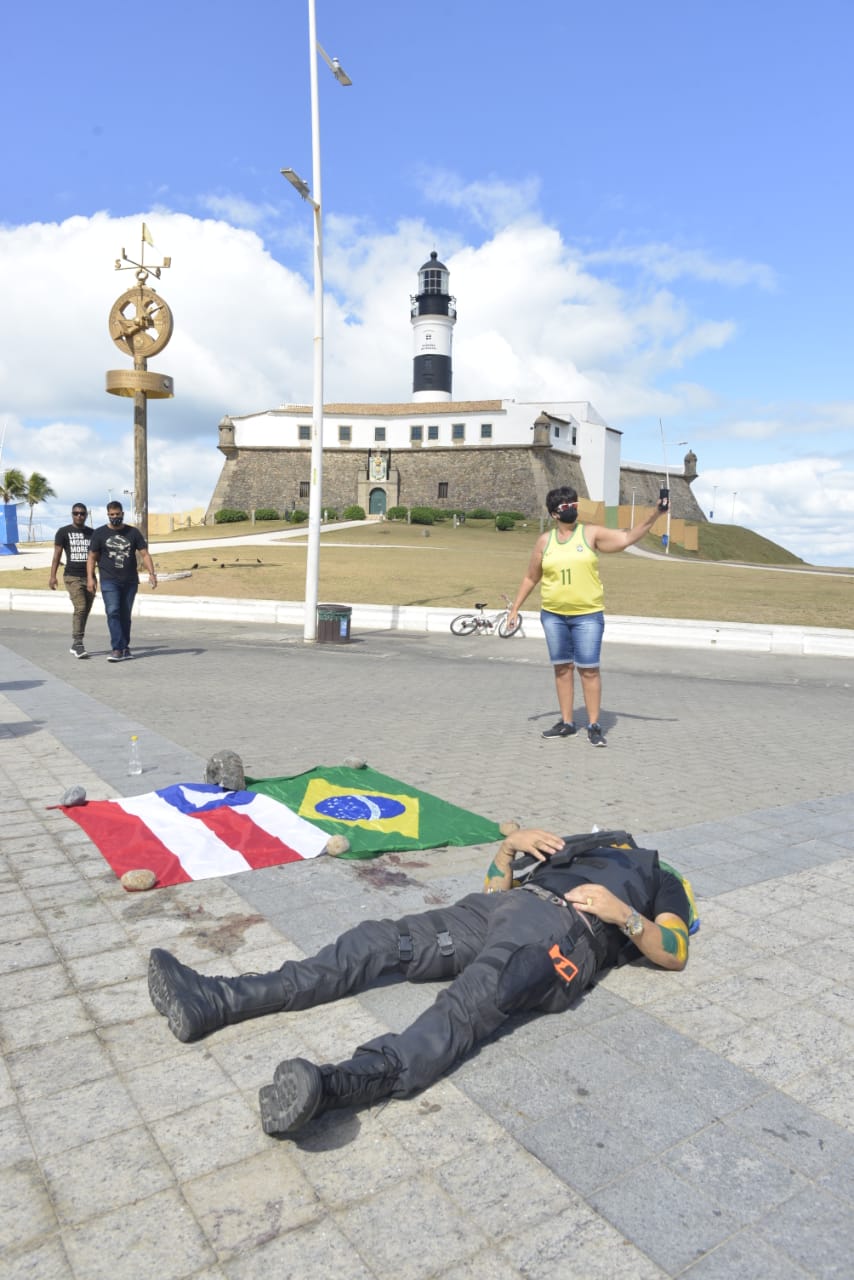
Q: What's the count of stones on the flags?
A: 6